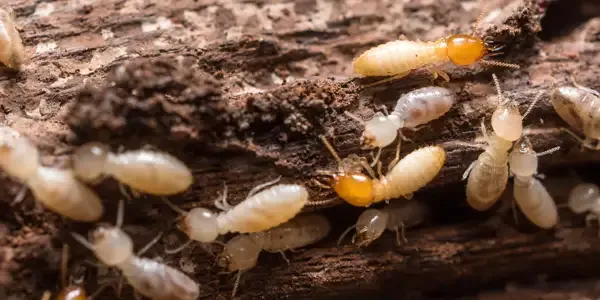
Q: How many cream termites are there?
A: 12